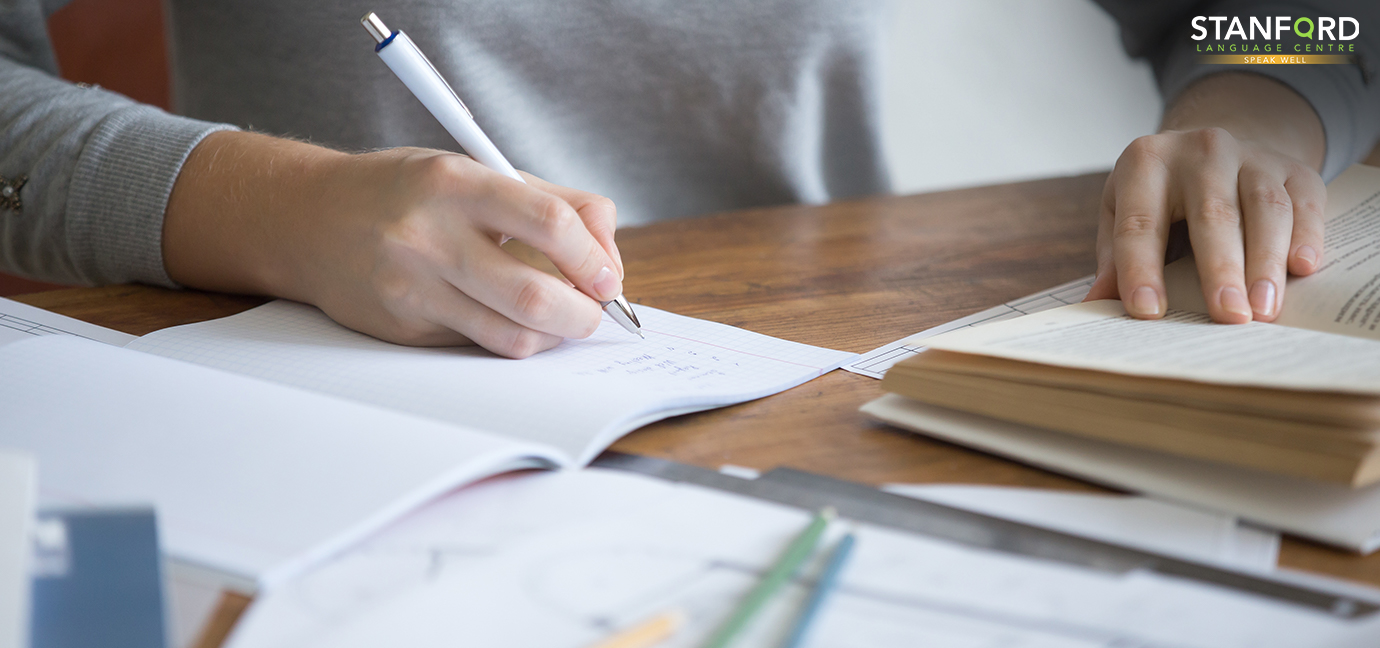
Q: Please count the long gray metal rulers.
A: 1